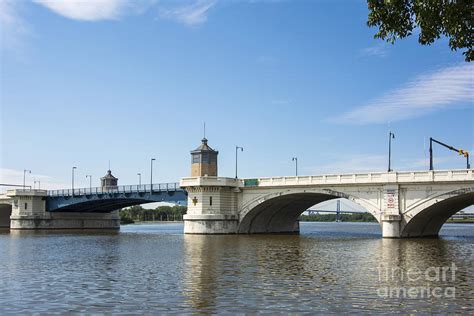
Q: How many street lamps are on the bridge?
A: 9